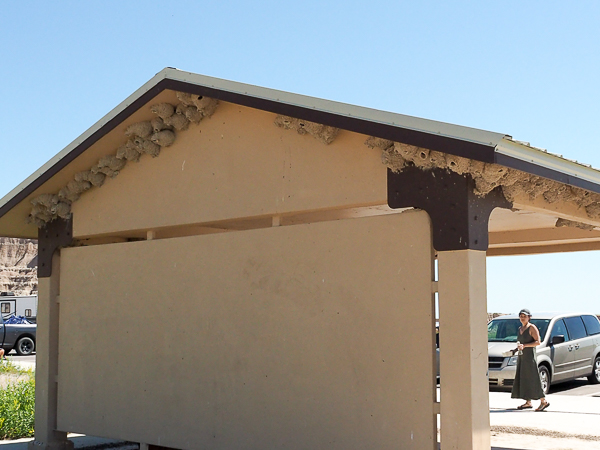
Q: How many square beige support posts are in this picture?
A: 2